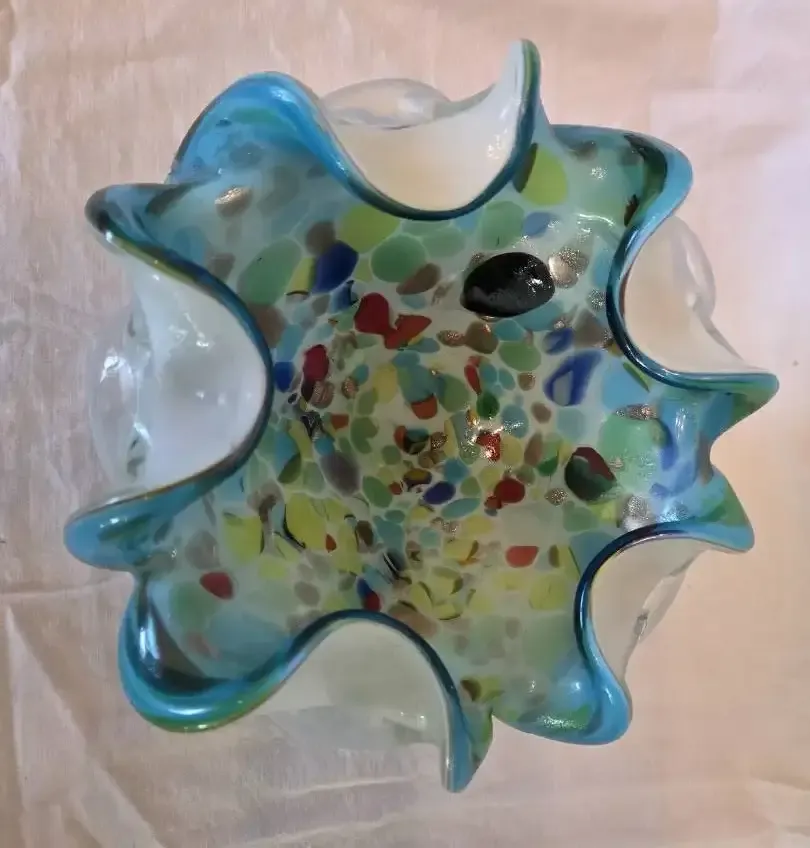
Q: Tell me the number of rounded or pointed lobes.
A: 10